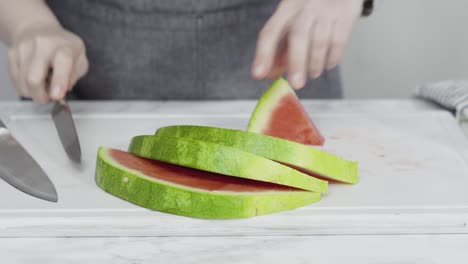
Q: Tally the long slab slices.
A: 3